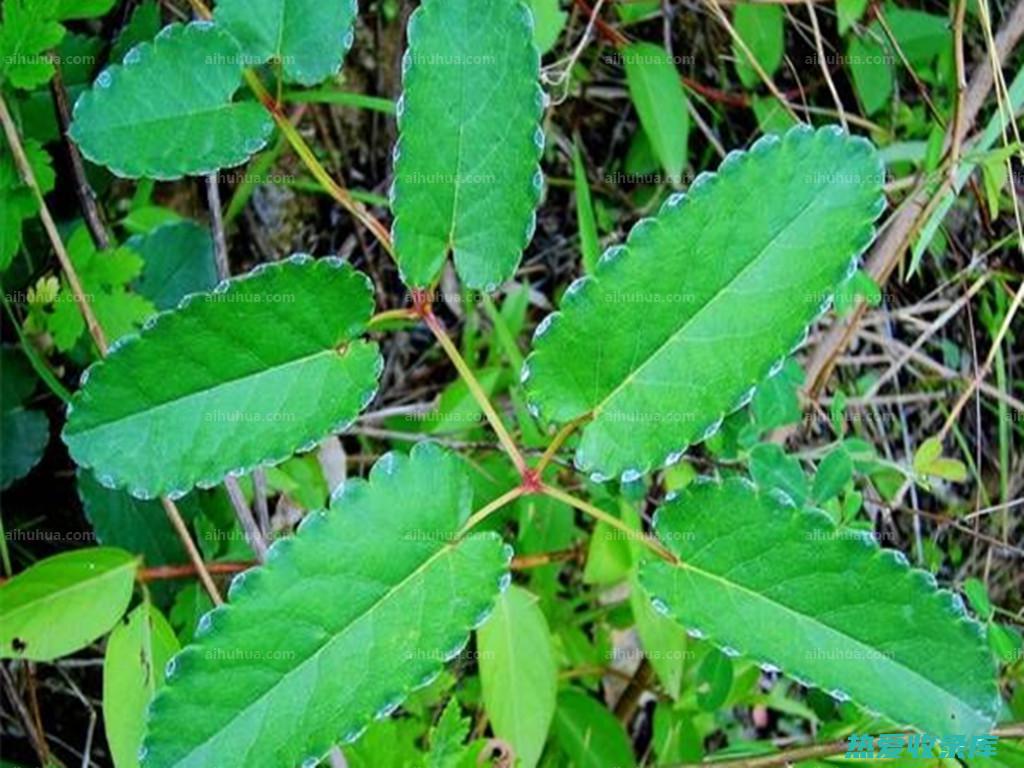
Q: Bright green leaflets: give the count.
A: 7